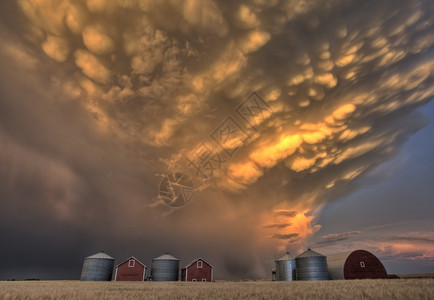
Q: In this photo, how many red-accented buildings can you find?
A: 3